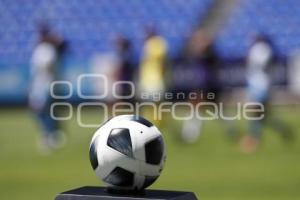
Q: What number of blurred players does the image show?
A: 5